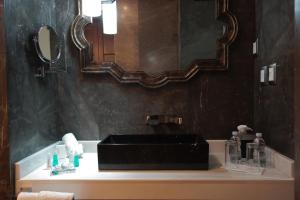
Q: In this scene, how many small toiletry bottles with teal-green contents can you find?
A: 2